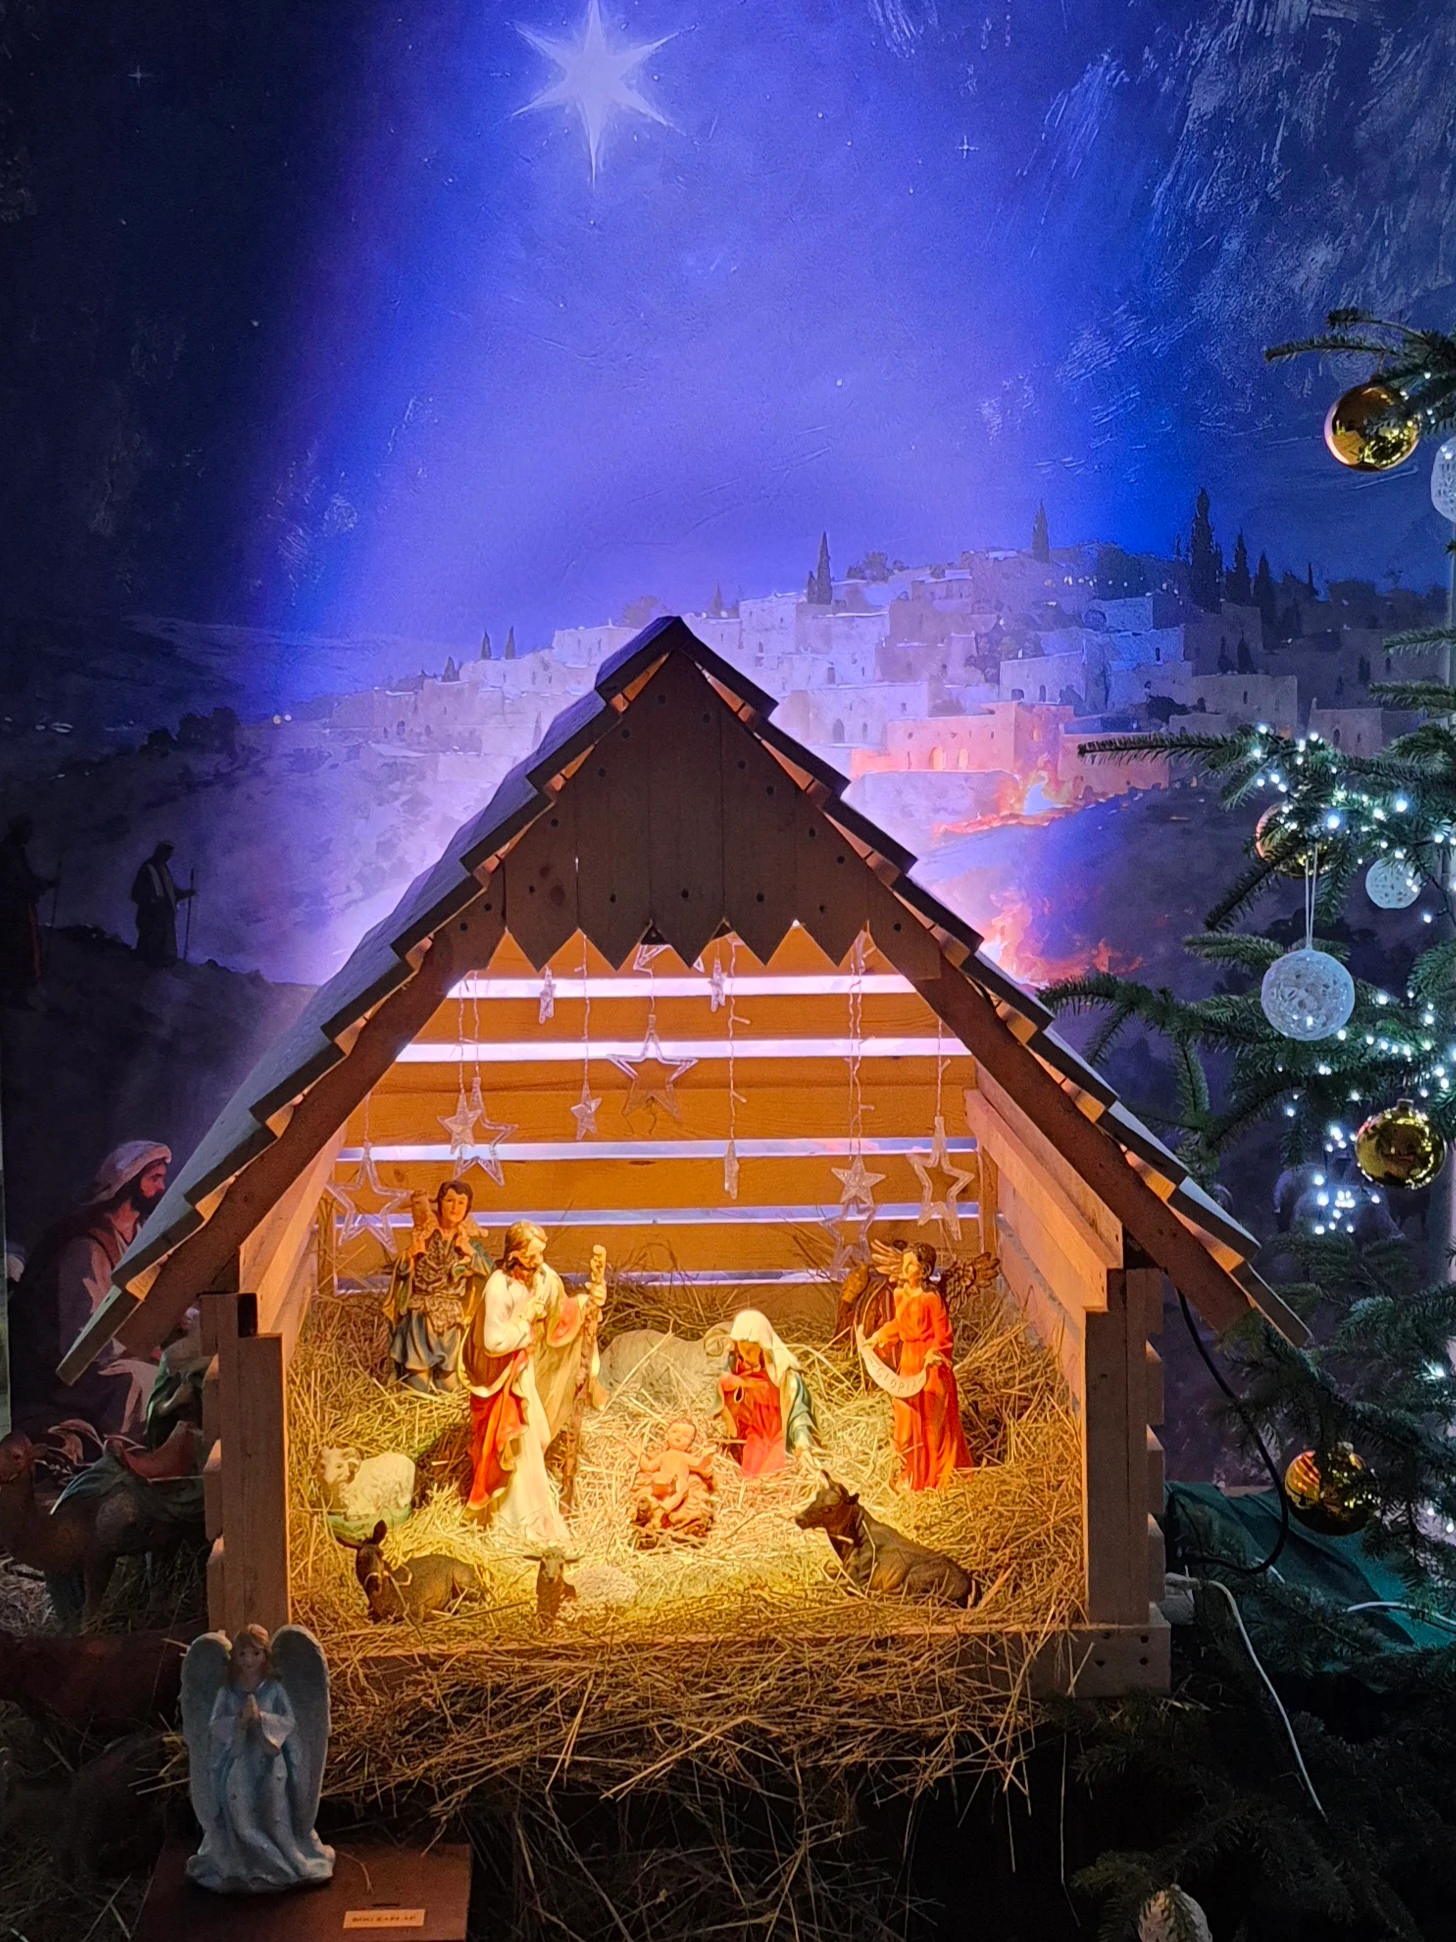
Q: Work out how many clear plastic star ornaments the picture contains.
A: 12